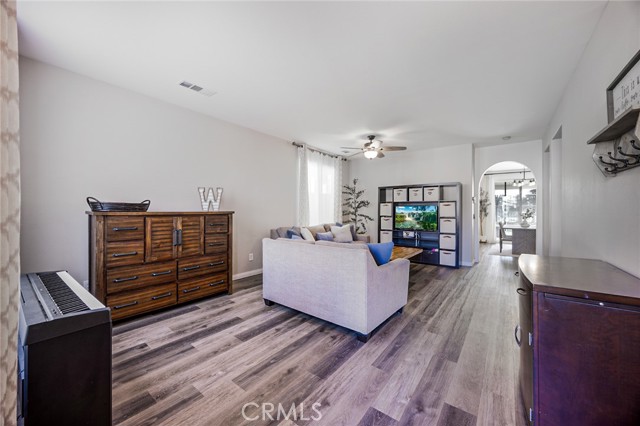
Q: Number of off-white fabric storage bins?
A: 10